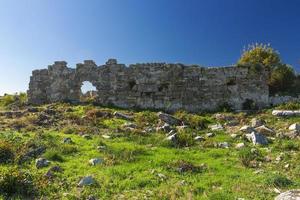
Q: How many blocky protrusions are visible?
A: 3